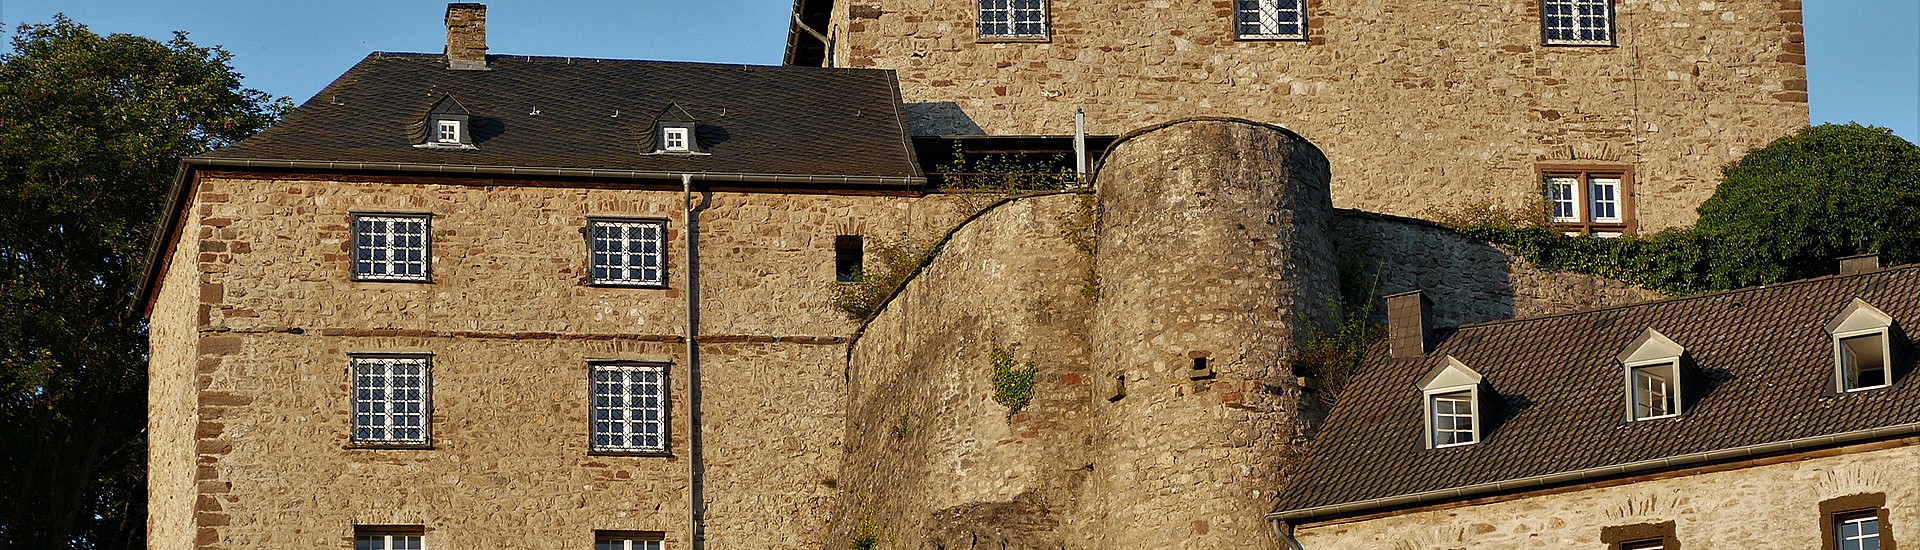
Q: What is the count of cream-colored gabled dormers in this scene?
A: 3